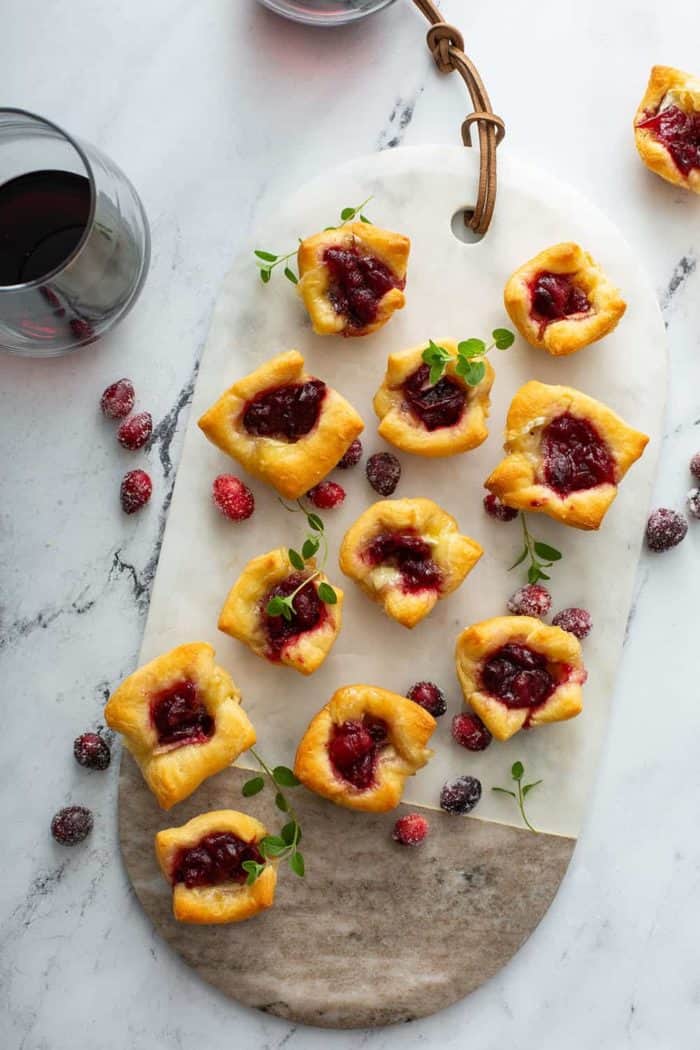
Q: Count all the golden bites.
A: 12